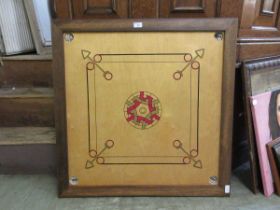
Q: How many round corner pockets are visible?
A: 4